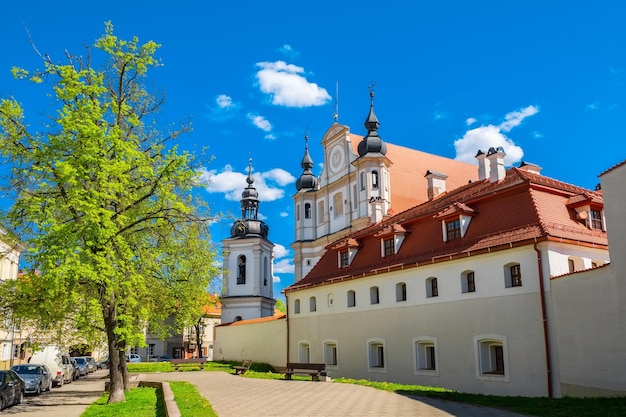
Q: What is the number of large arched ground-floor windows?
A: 5